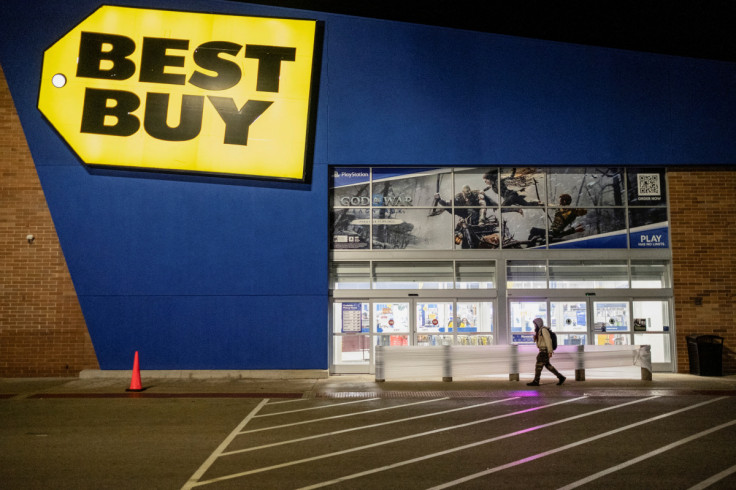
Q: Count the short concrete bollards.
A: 5